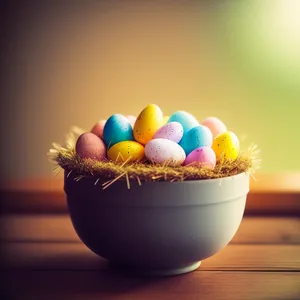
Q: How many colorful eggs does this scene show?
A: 14